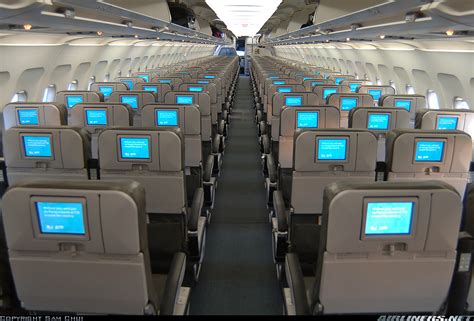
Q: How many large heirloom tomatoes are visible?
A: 0